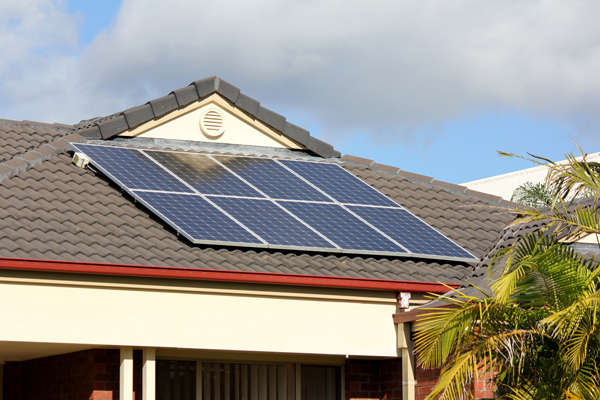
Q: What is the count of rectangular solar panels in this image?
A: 8